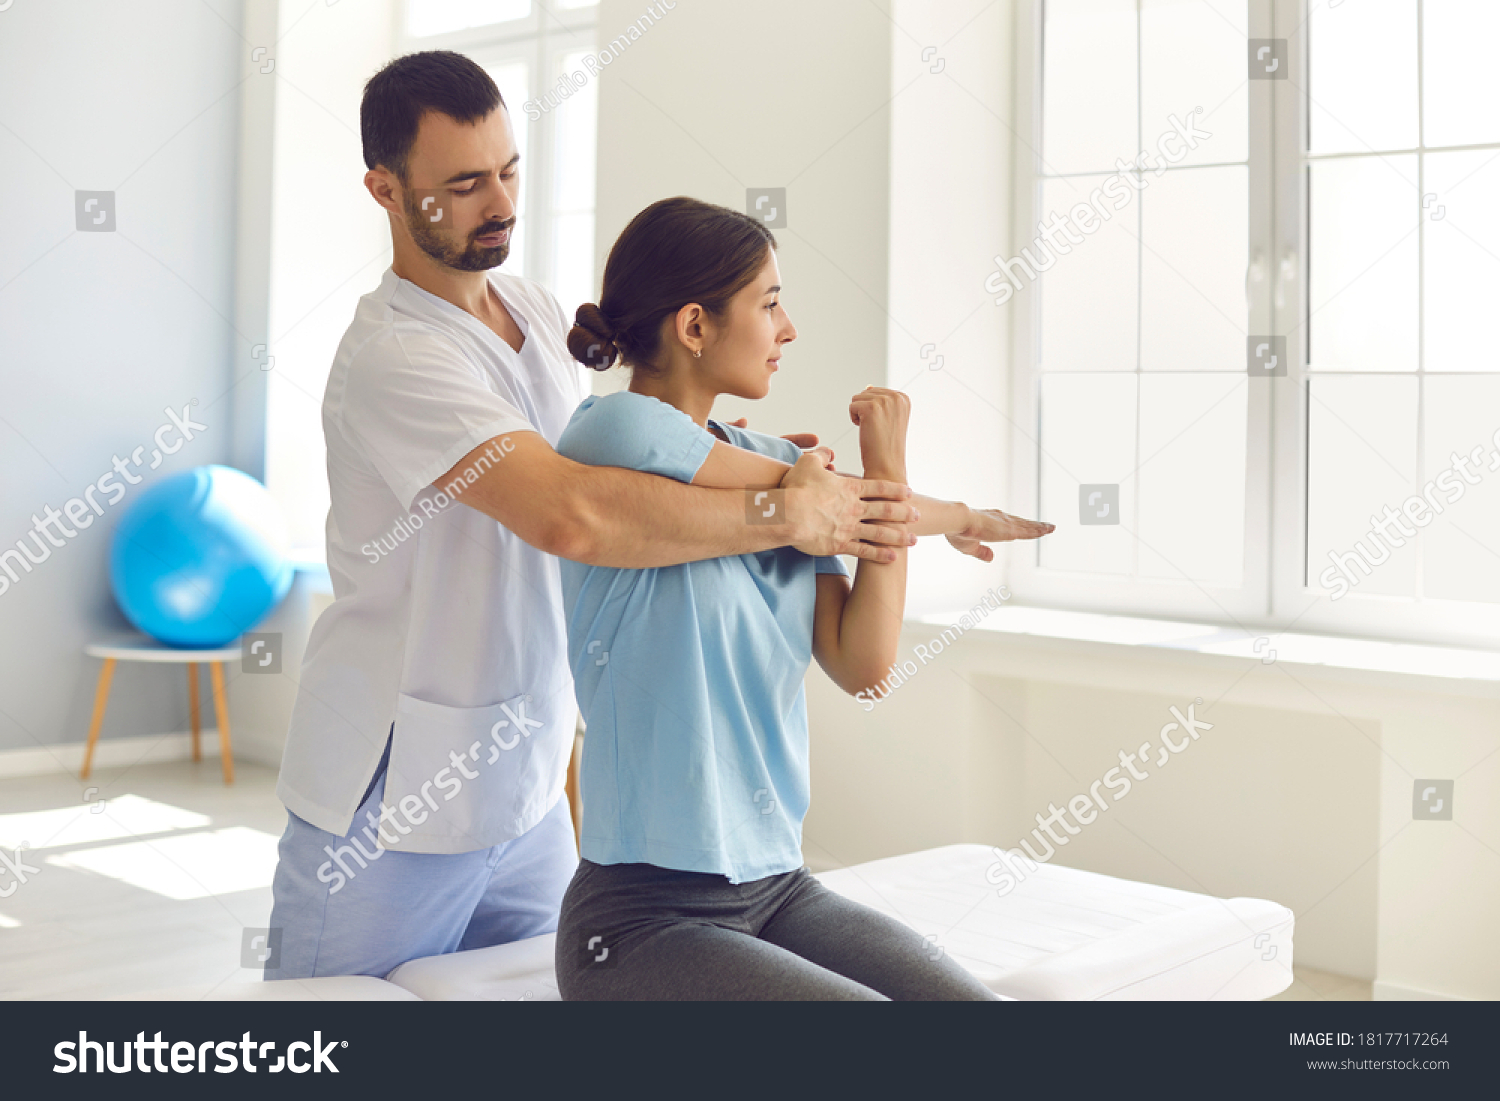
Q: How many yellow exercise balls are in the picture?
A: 0